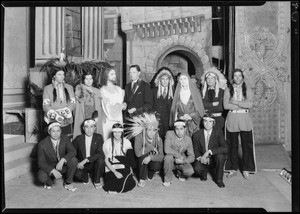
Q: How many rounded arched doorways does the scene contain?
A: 1